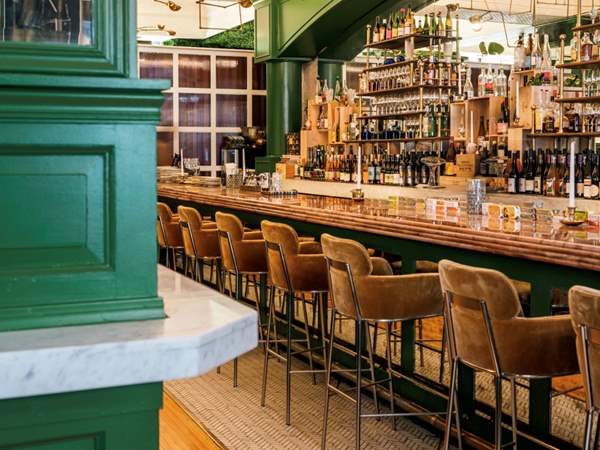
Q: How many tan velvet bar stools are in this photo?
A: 7